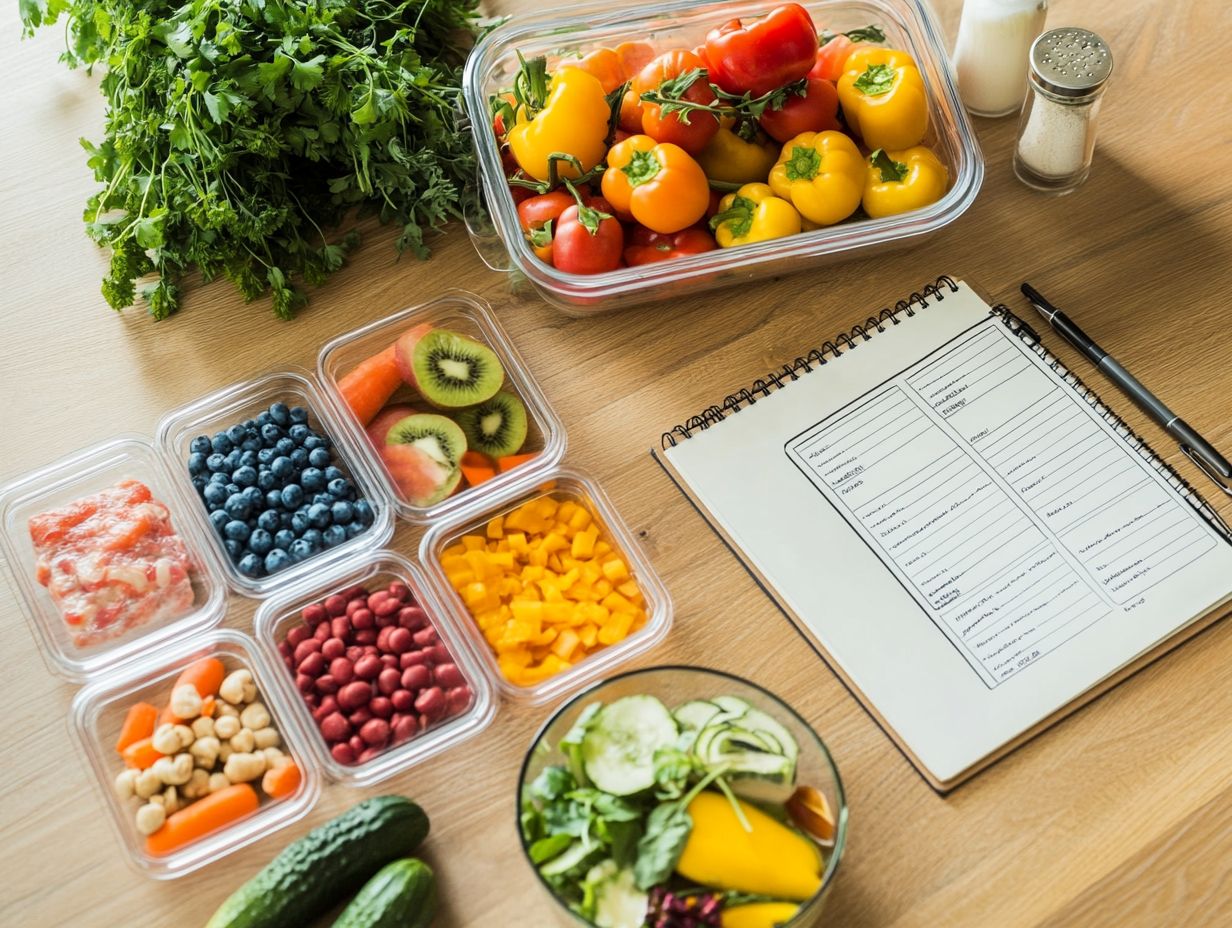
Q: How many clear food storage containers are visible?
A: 7